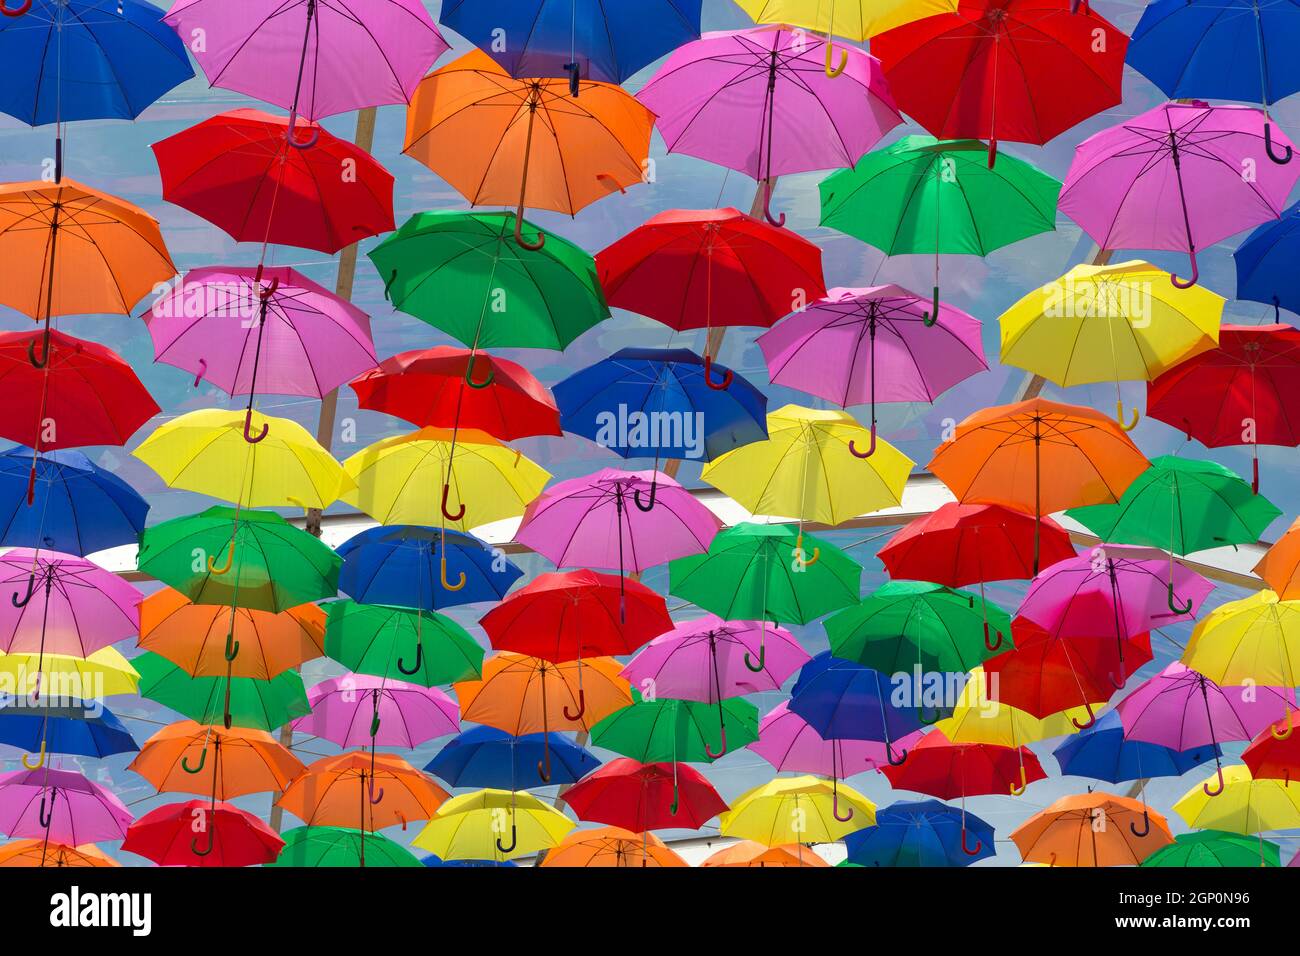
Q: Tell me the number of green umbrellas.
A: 11